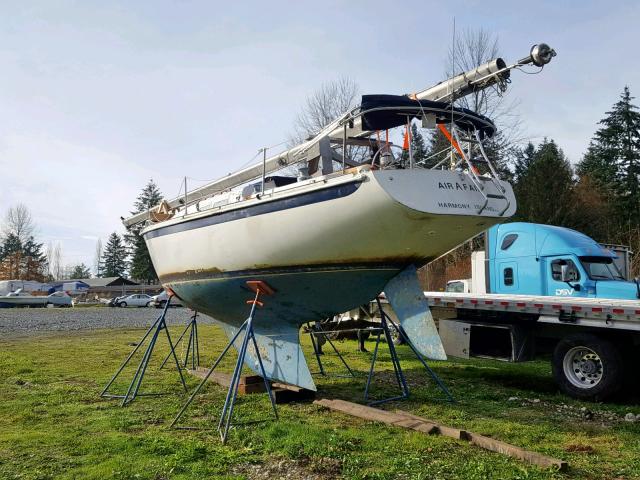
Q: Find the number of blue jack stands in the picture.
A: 5